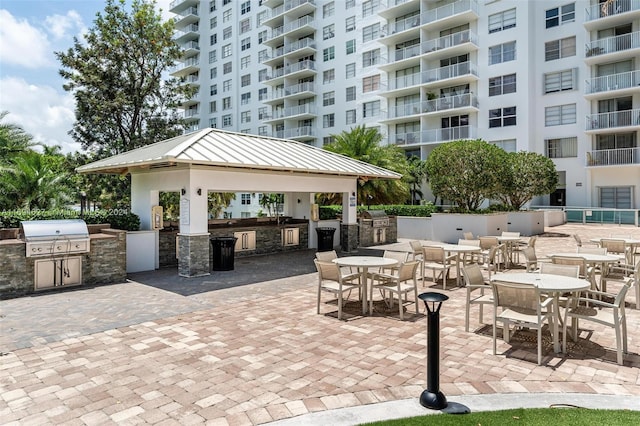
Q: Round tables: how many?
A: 6